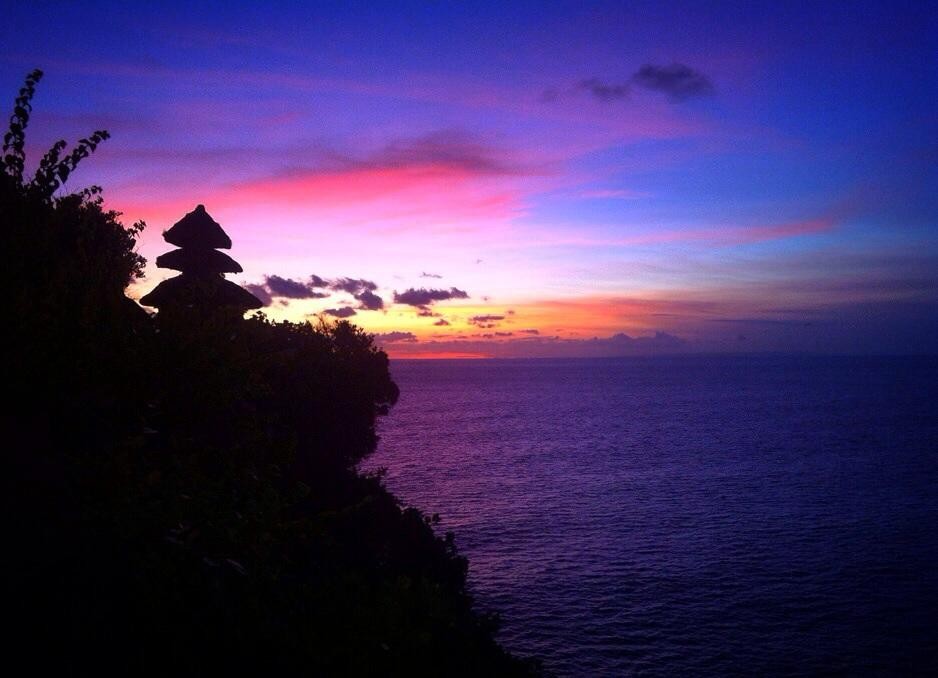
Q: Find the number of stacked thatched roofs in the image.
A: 3